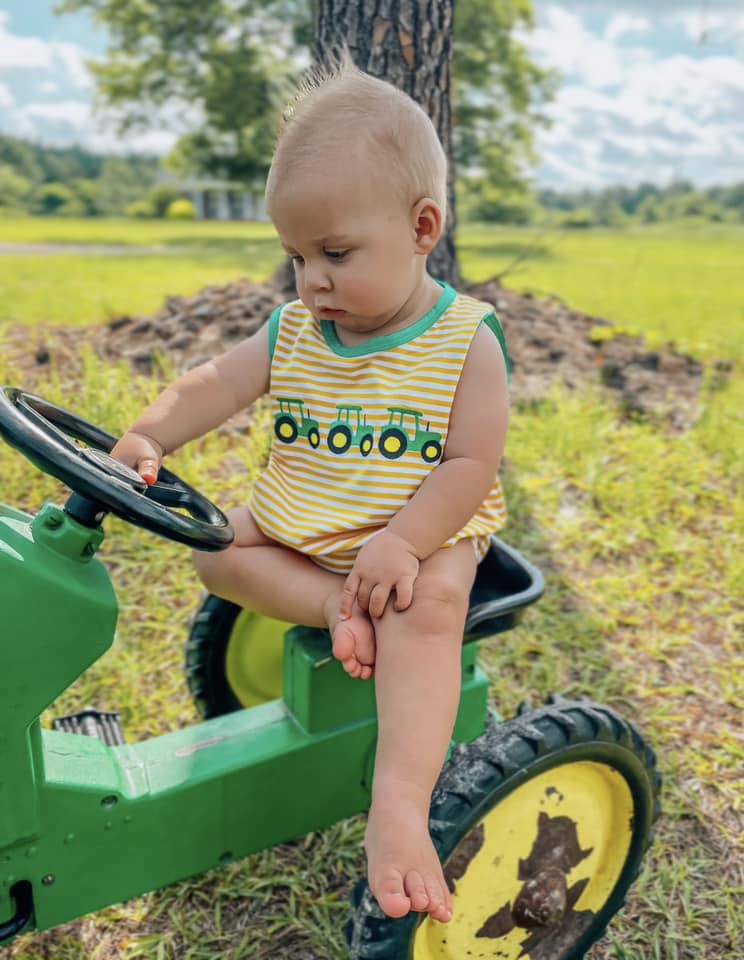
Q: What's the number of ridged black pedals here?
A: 1